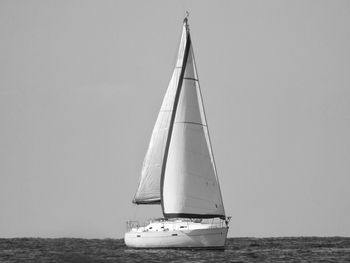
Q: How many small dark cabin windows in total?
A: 5